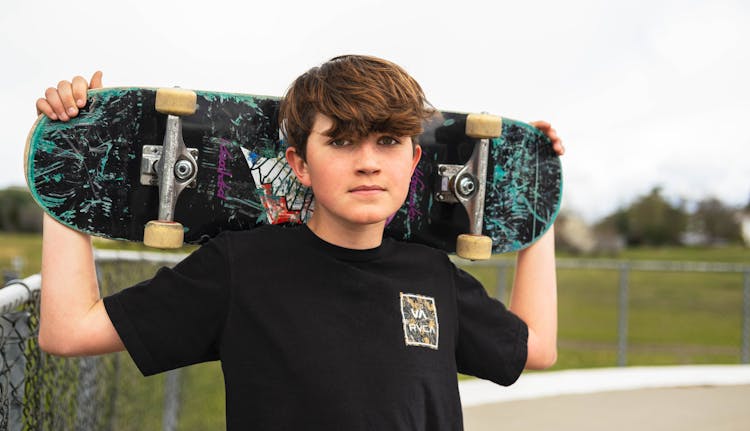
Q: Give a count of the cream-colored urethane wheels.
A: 4